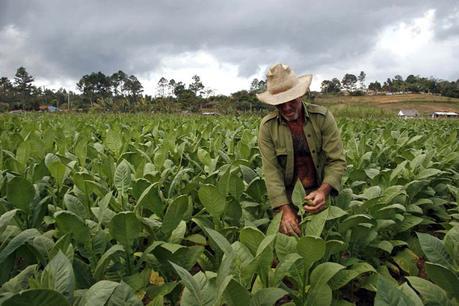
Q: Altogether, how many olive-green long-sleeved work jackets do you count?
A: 1